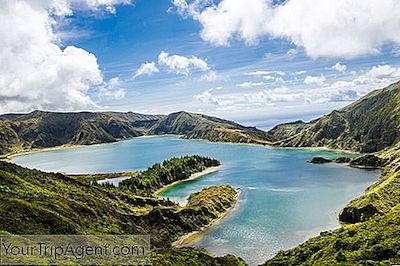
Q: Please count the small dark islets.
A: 2